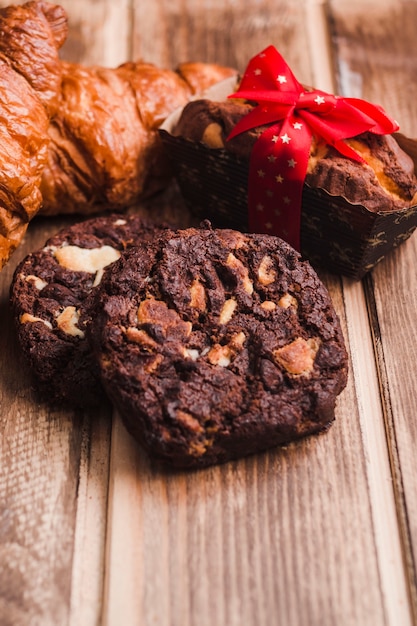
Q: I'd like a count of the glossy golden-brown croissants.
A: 2